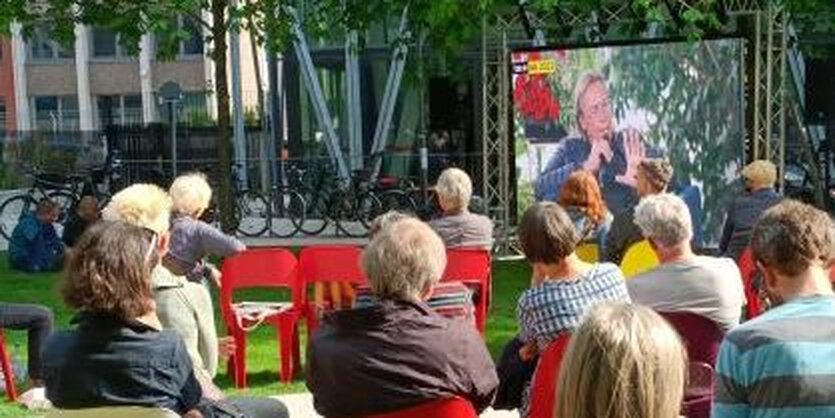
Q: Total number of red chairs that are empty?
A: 2